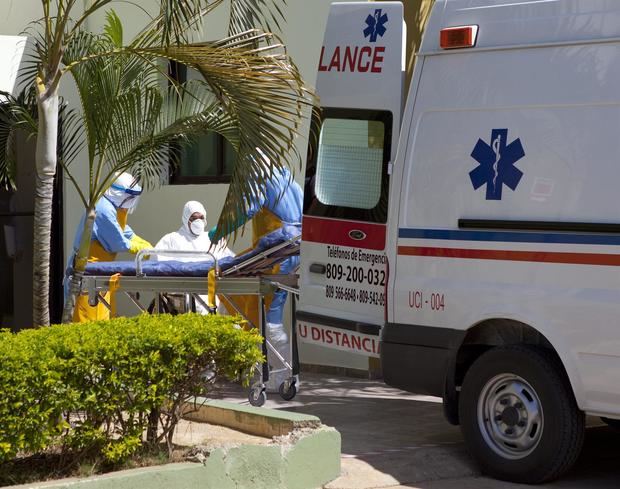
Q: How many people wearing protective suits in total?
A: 3